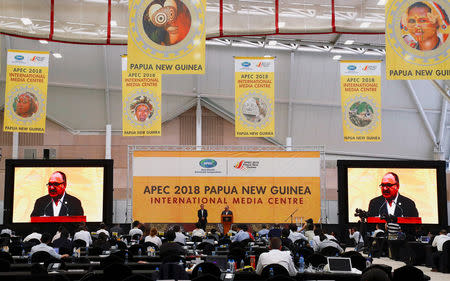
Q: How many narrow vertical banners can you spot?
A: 4